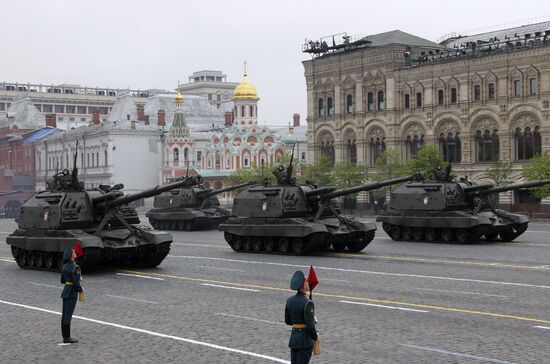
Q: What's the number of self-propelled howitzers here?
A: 4